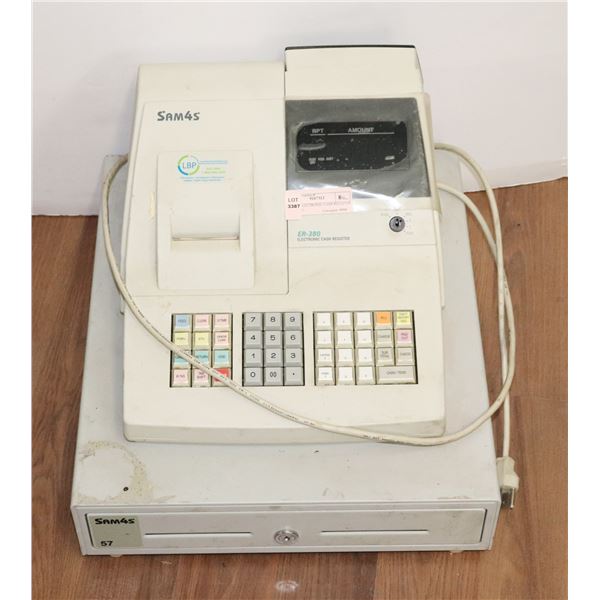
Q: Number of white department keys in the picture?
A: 12